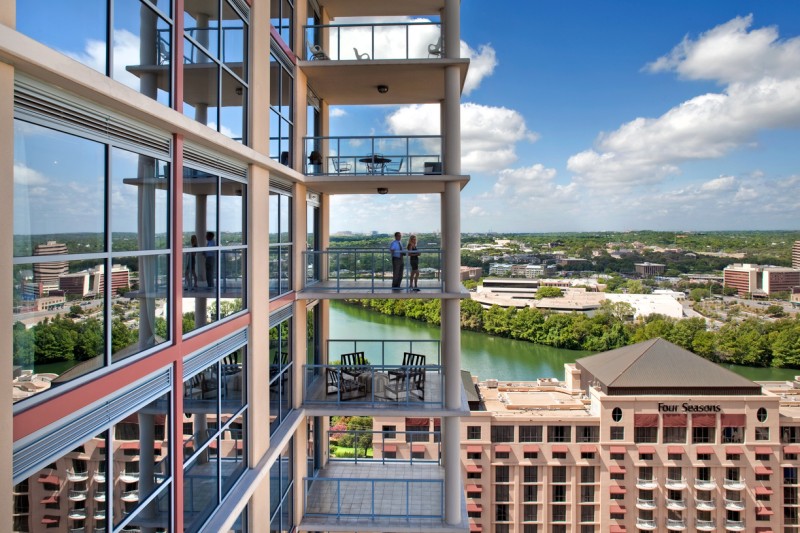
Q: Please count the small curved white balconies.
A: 12